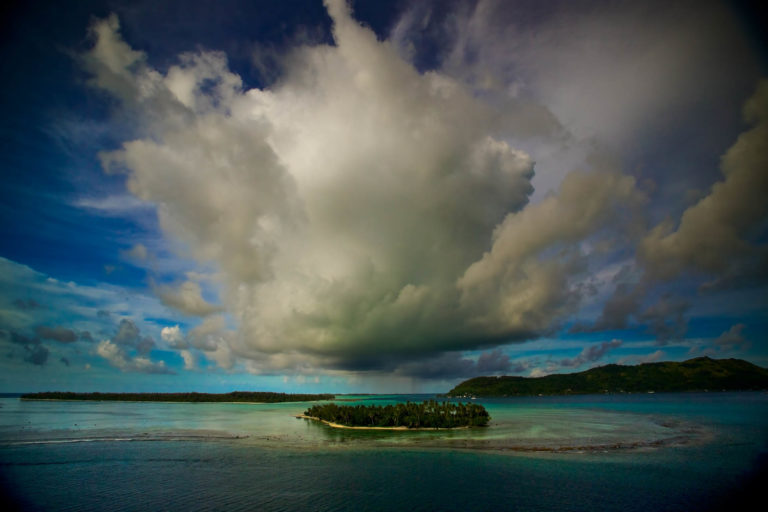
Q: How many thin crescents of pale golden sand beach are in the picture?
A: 1